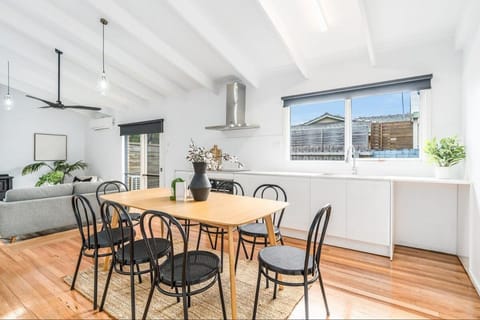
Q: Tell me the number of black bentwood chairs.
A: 8